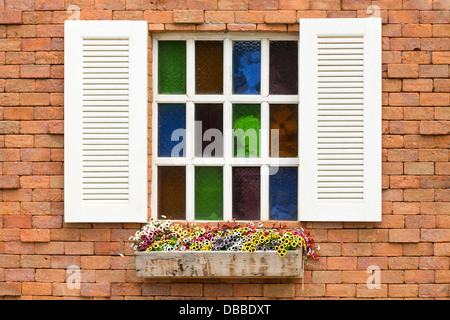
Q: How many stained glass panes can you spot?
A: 12